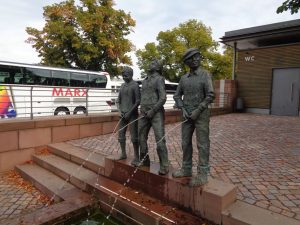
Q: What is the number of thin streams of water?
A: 3